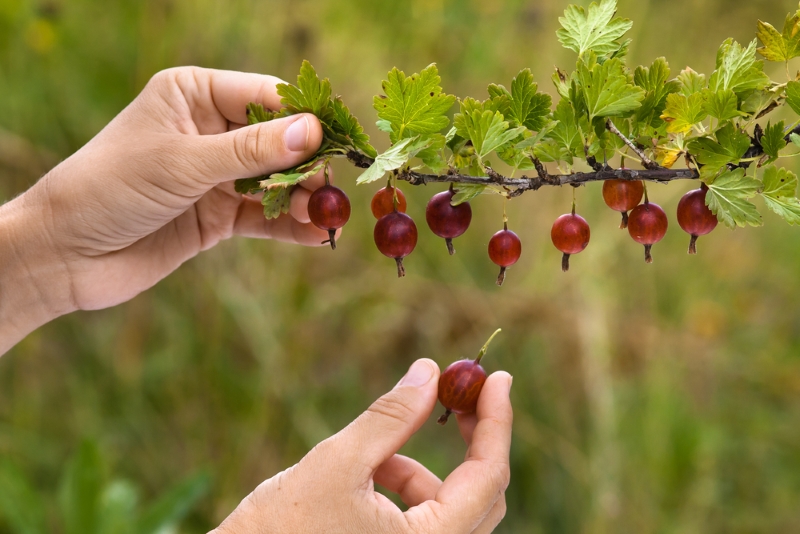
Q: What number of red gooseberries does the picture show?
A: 10